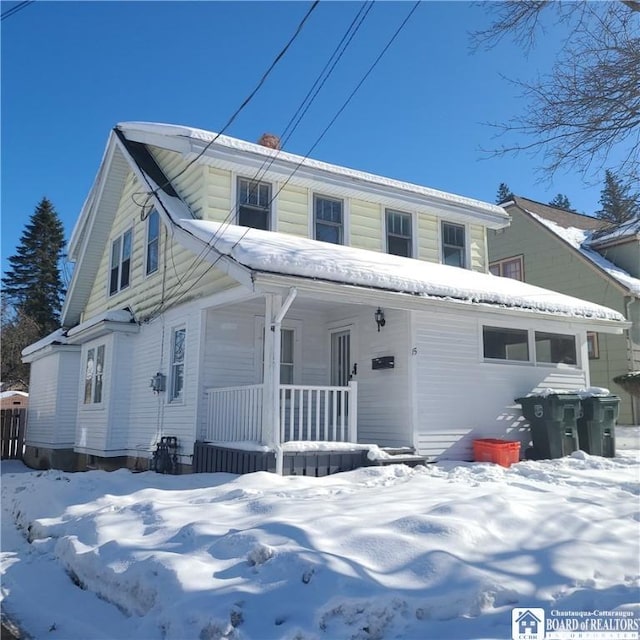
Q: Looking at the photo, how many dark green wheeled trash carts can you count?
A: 2